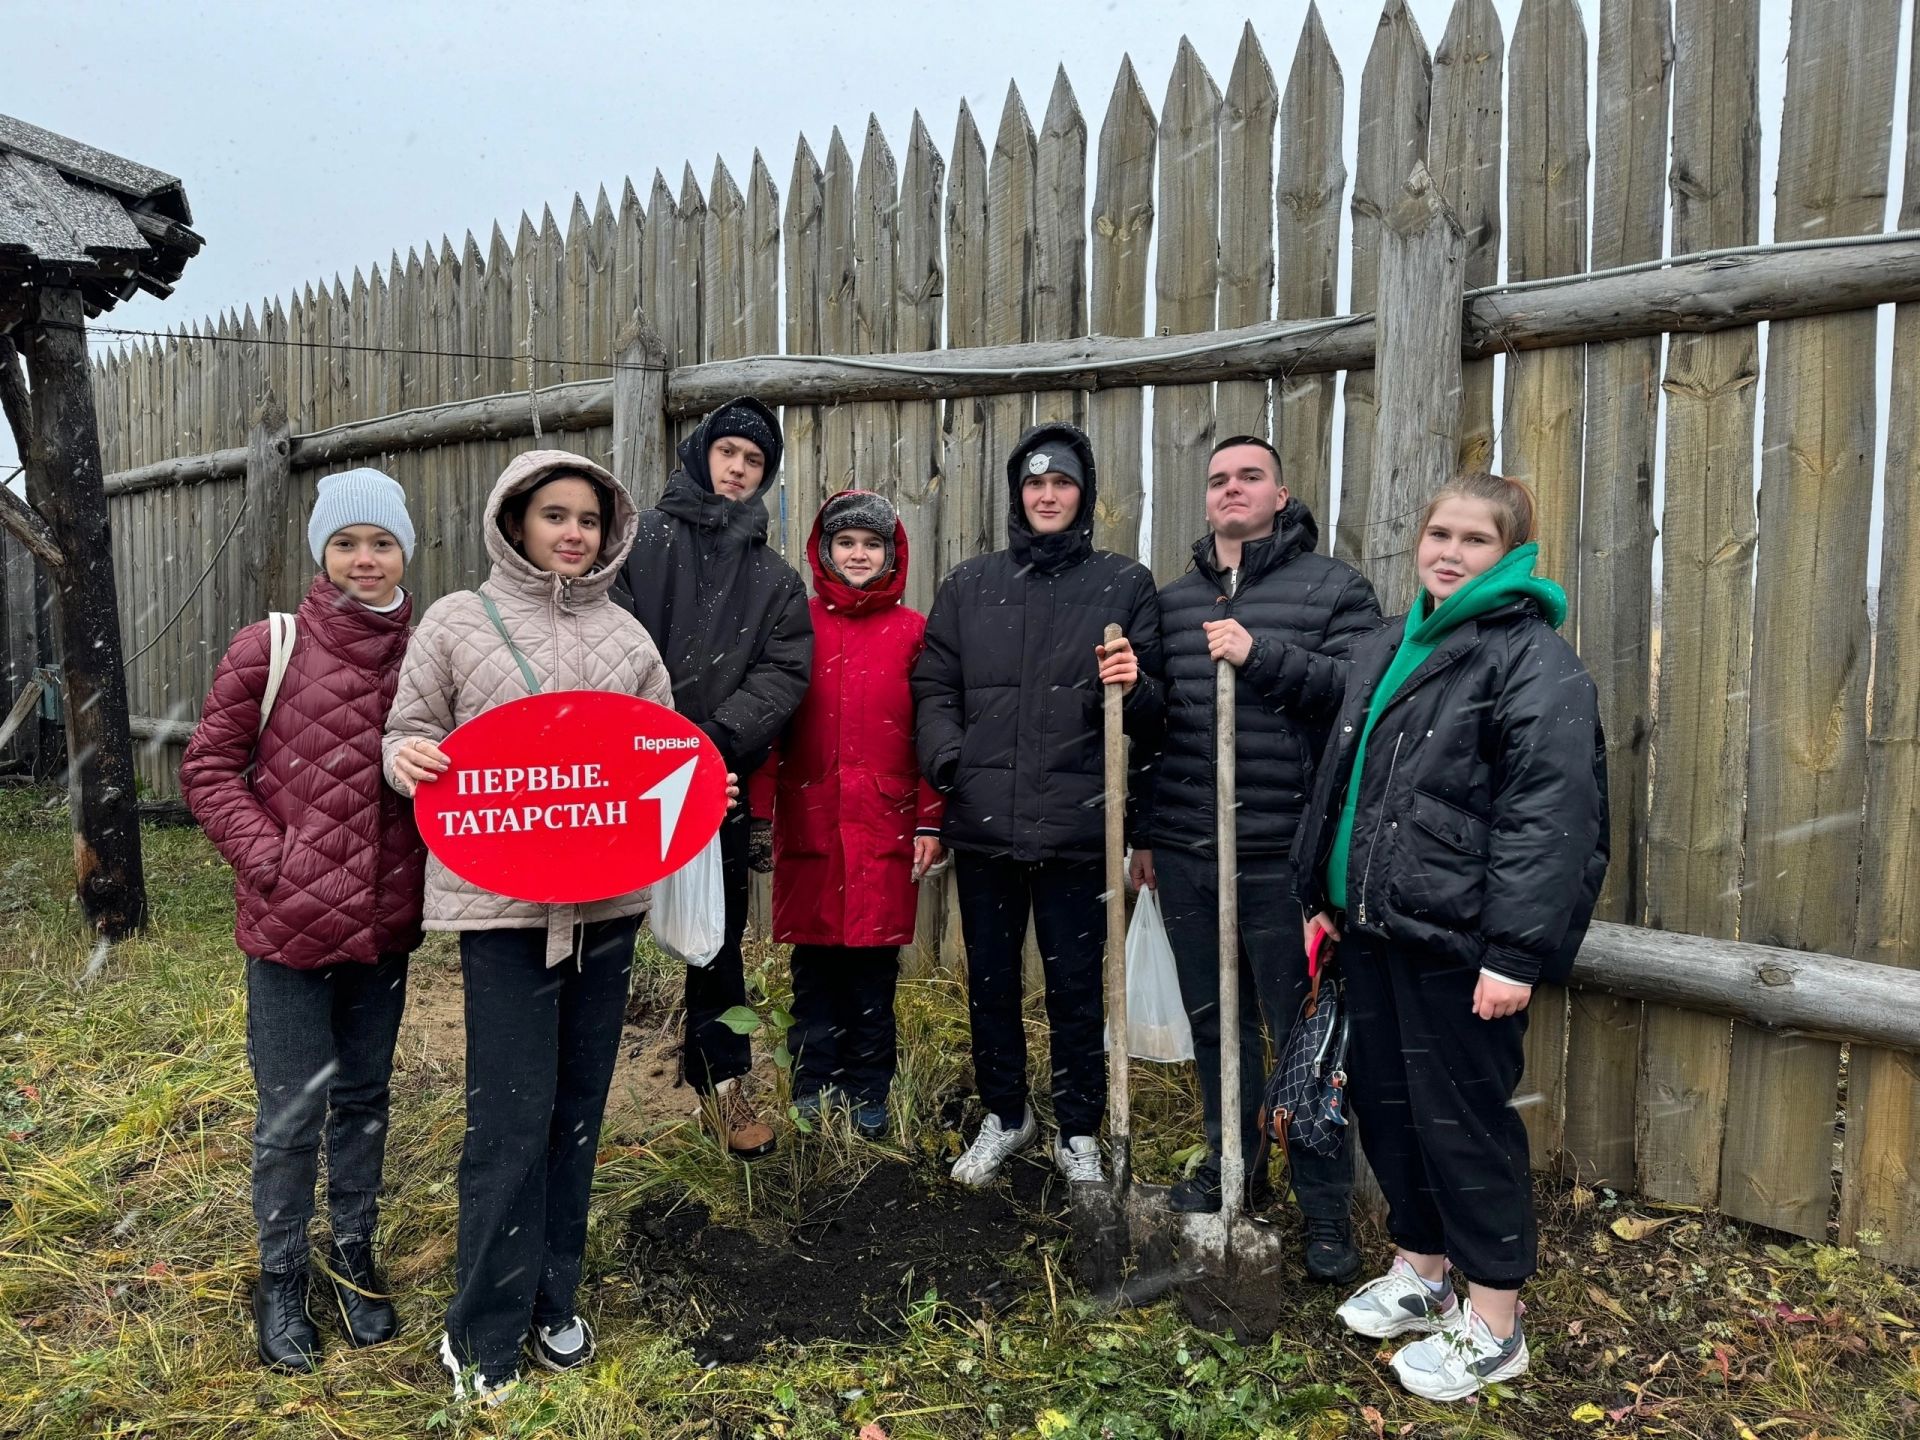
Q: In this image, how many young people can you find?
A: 7